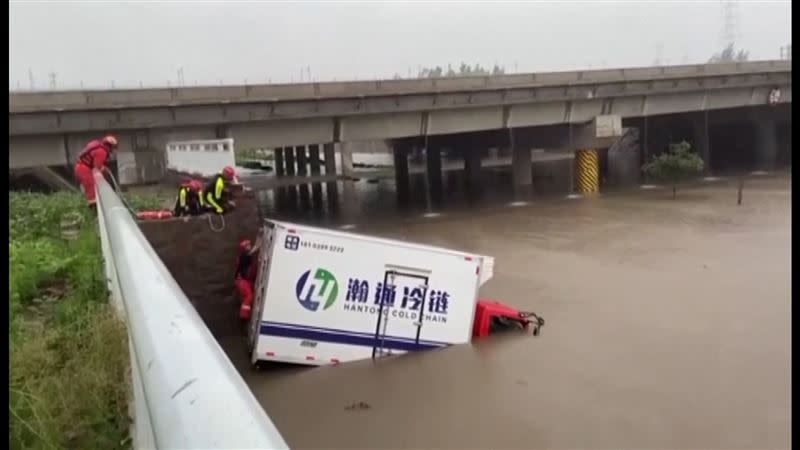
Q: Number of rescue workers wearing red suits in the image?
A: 2